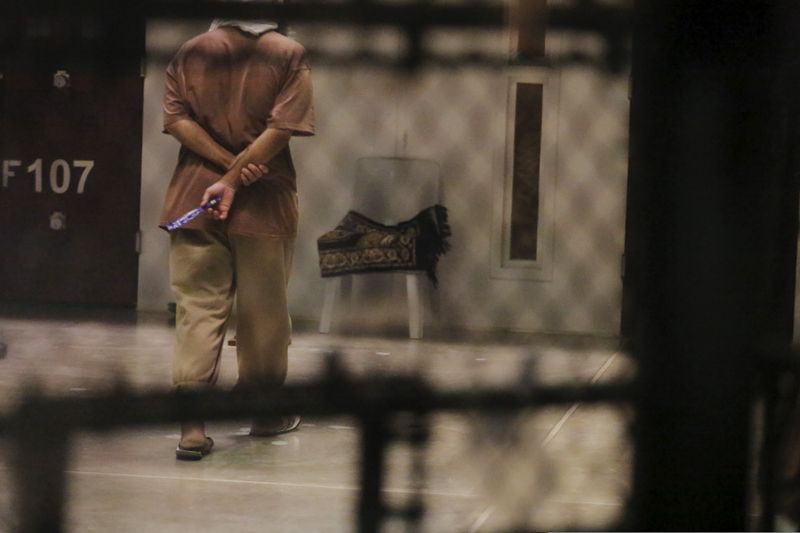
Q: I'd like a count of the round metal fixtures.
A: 2